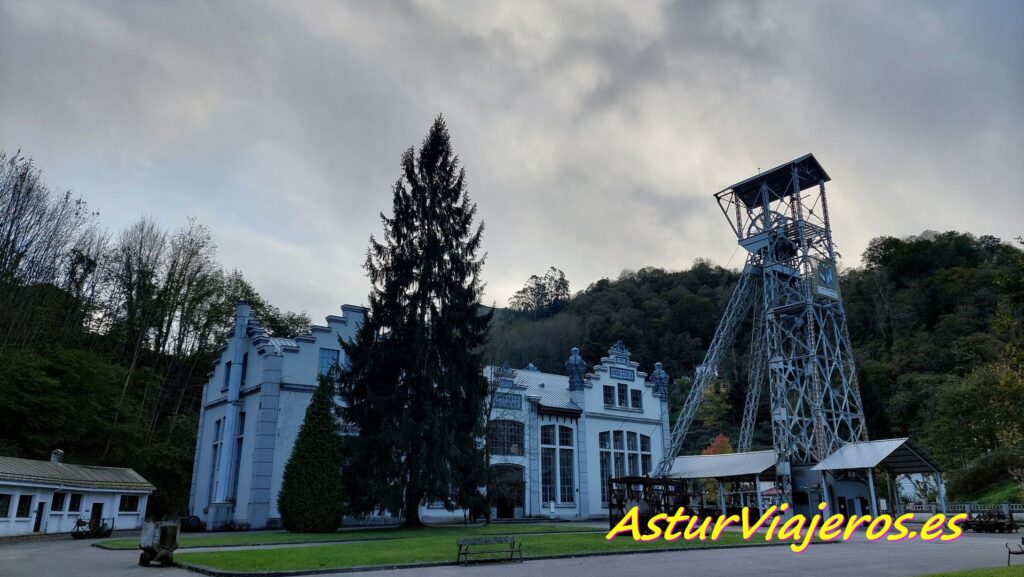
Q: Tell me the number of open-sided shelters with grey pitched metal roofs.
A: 2